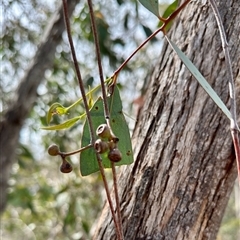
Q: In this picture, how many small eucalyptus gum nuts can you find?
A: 5